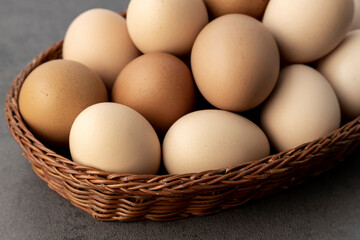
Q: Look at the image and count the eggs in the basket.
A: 12